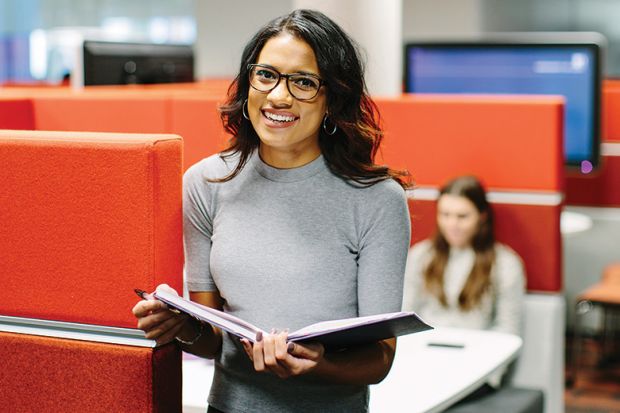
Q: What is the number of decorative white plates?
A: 0